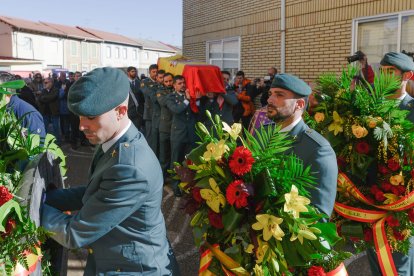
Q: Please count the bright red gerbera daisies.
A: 2